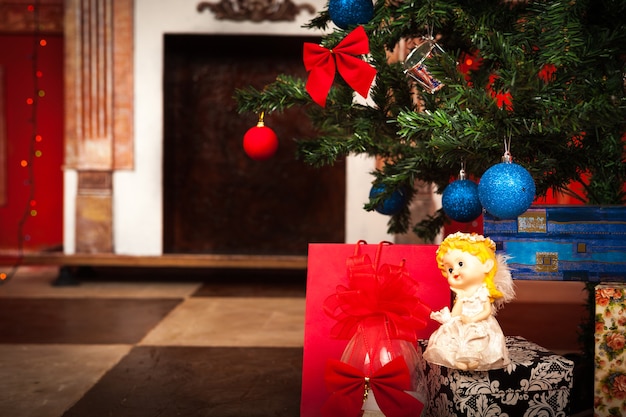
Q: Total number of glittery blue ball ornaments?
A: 4